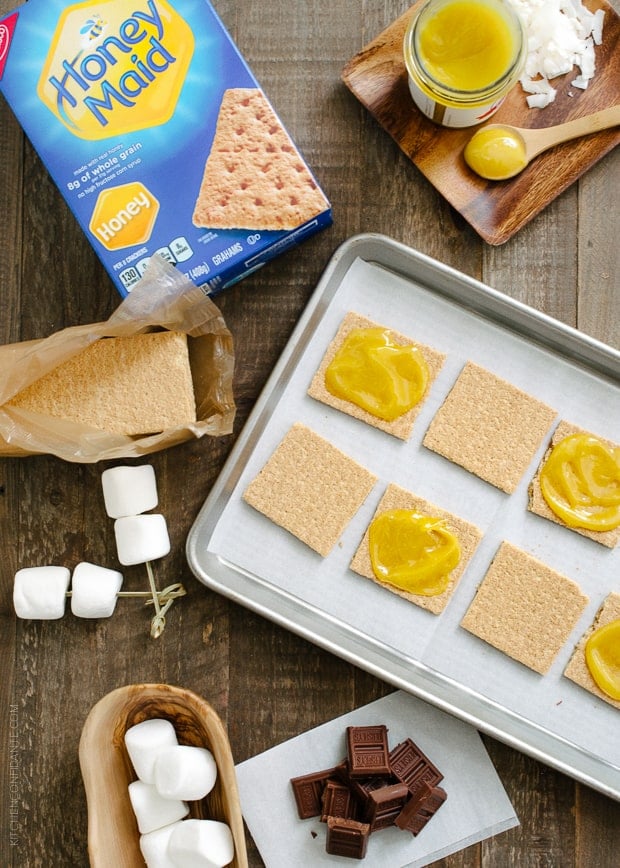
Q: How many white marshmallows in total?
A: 9